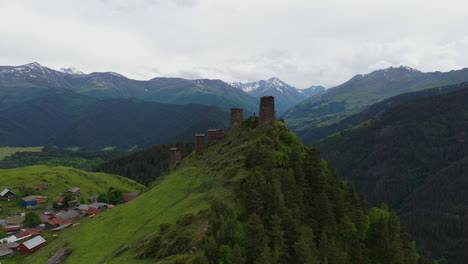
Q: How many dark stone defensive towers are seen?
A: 5